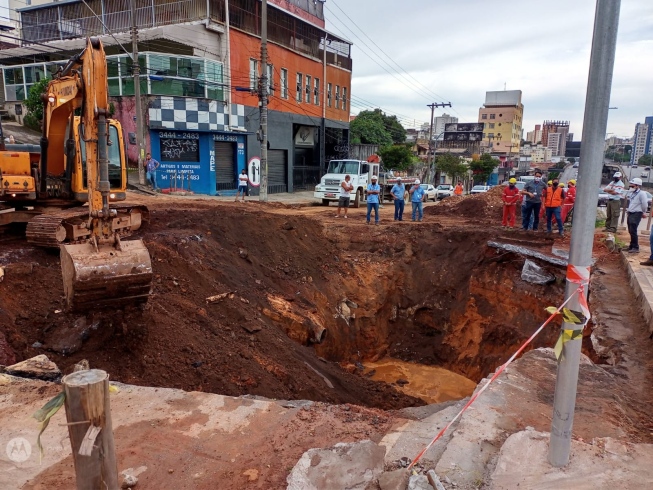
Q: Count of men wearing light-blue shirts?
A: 3